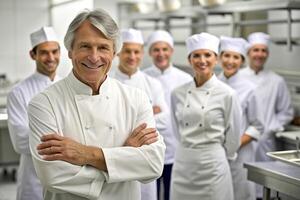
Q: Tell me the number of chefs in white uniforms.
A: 7